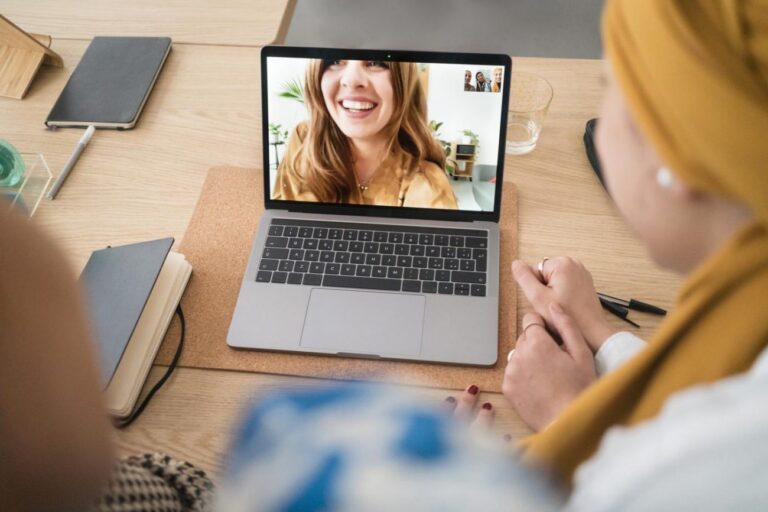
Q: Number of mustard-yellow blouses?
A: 1